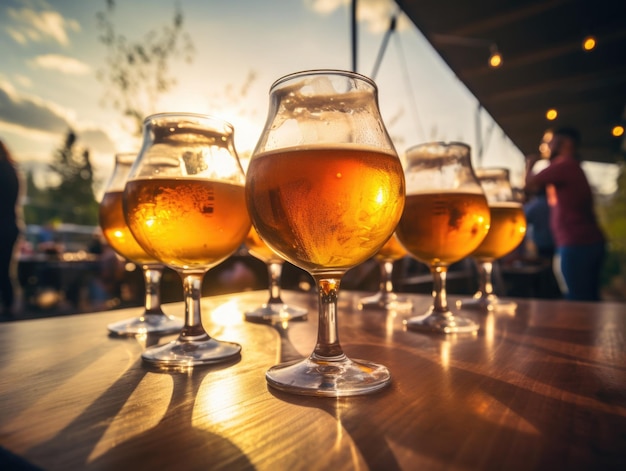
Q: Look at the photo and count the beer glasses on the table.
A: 7